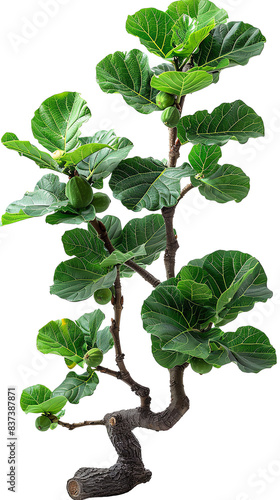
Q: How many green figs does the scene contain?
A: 8